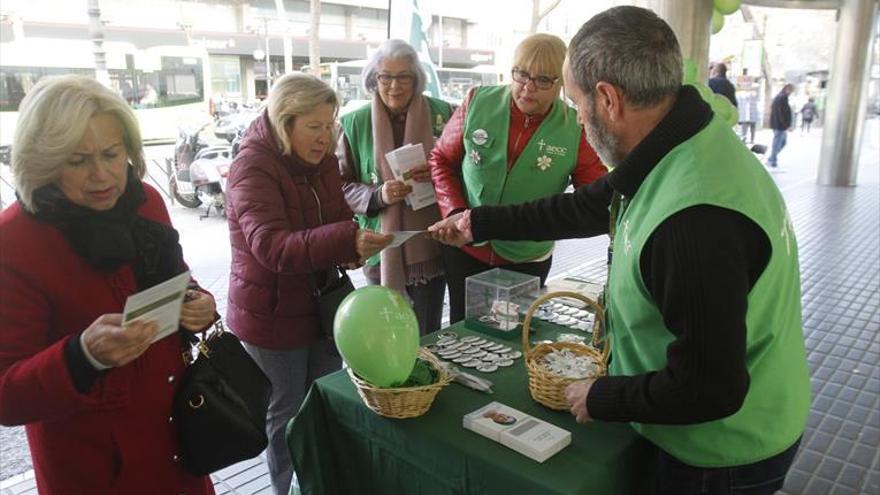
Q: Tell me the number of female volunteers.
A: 2